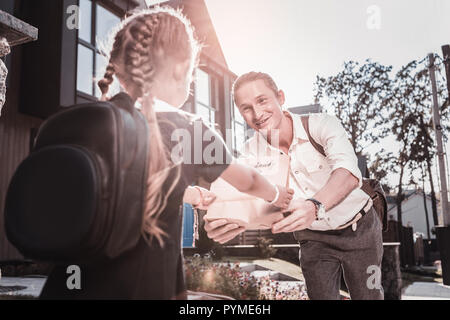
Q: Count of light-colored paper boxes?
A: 1